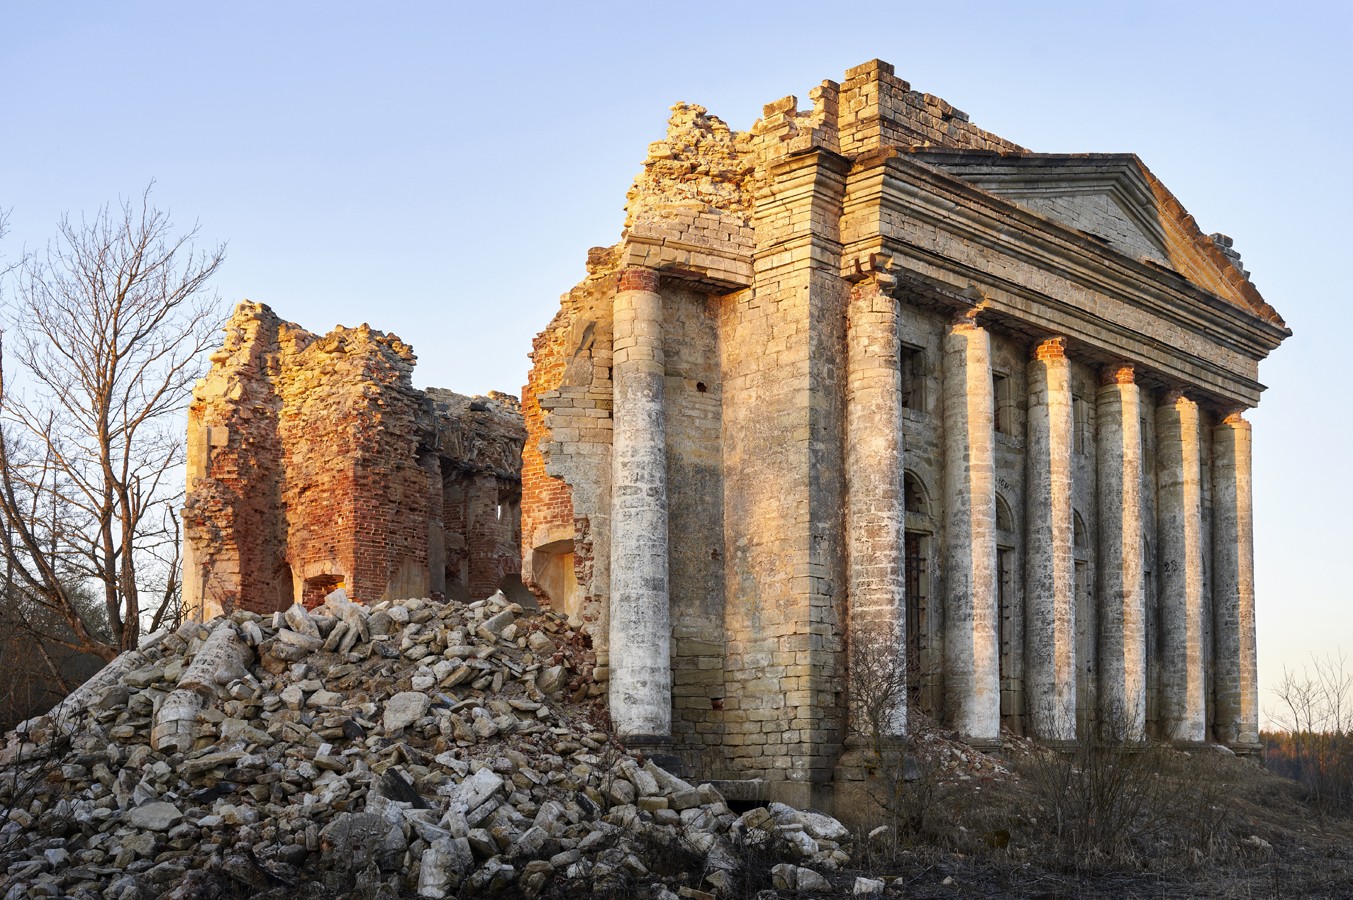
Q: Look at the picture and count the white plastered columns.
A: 7